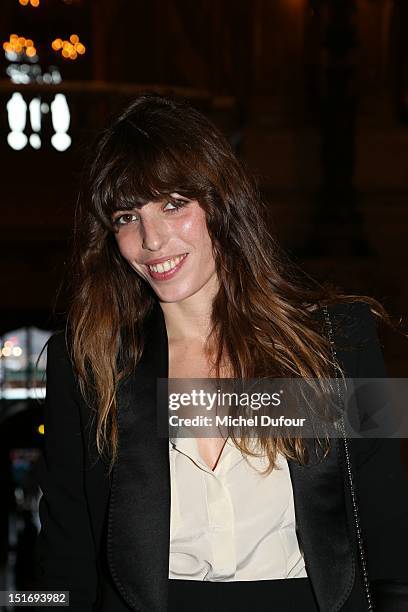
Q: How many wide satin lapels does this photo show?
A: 2